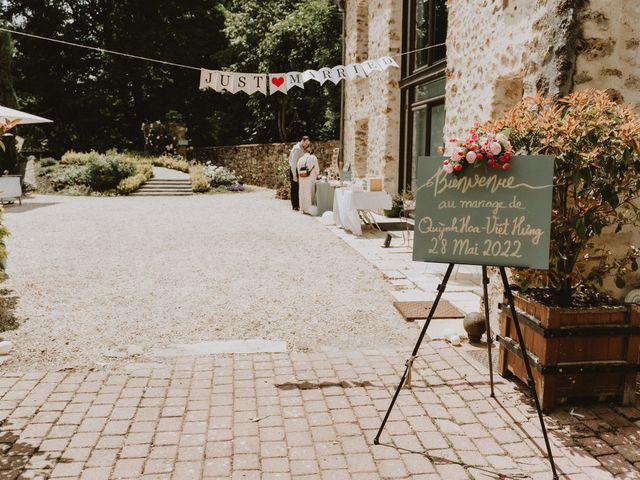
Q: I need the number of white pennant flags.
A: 12